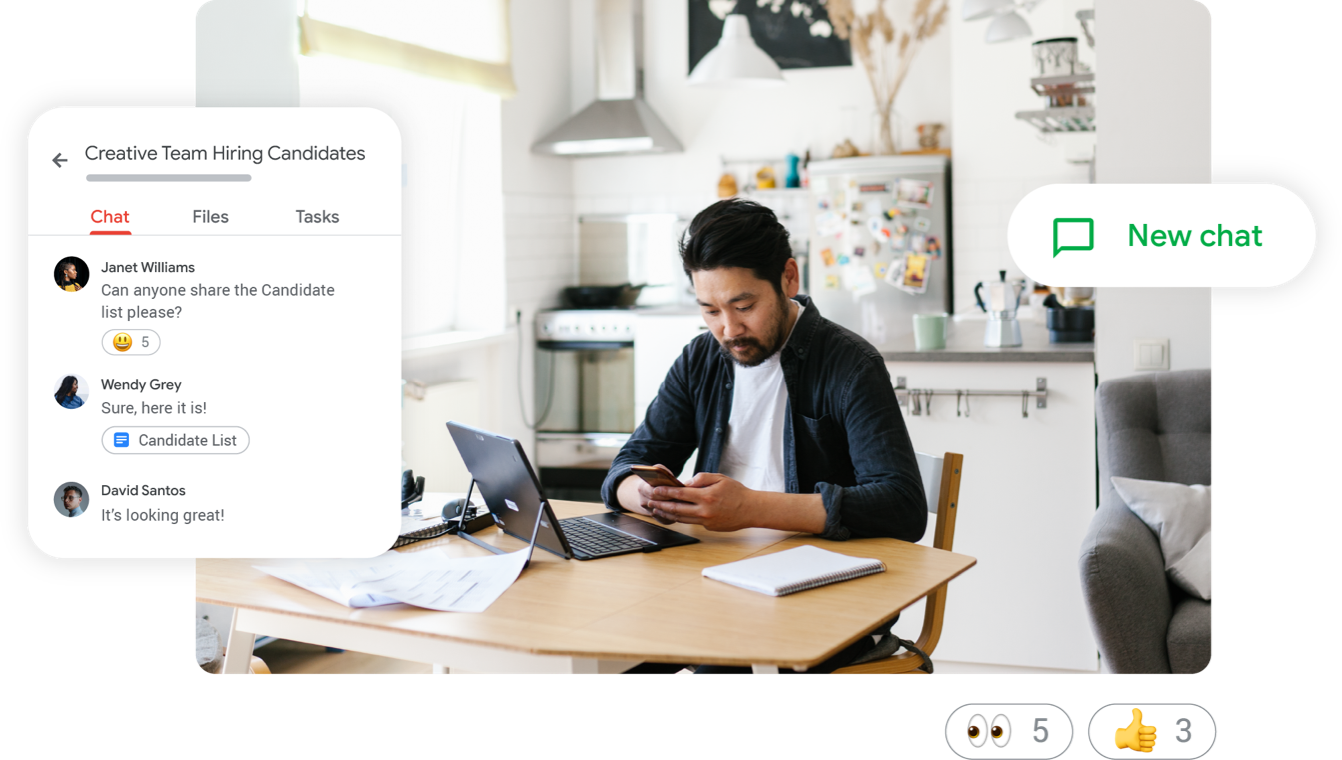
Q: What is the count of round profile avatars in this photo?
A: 3